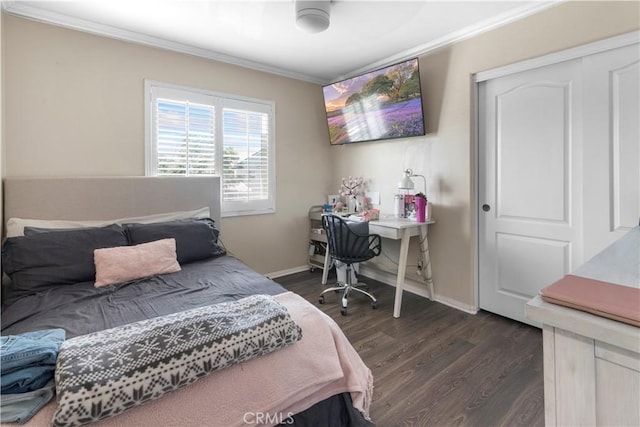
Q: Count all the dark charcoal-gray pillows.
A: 2